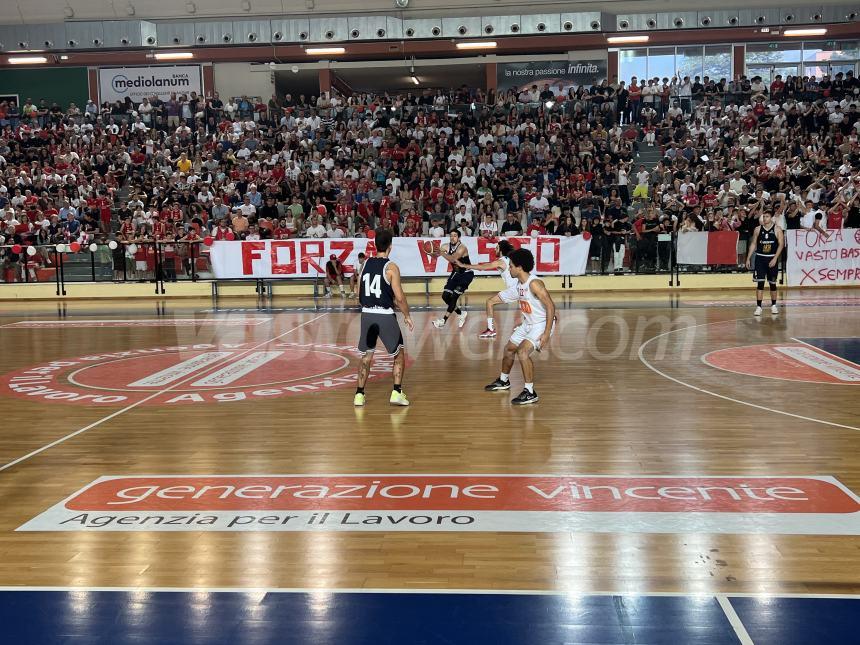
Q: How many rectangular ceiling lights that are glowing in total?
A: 6